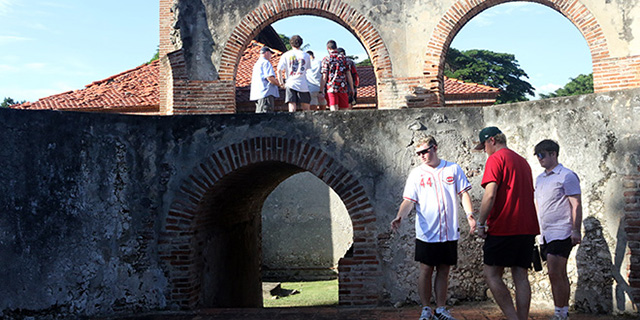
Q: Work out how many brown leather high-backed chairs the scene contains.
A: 0